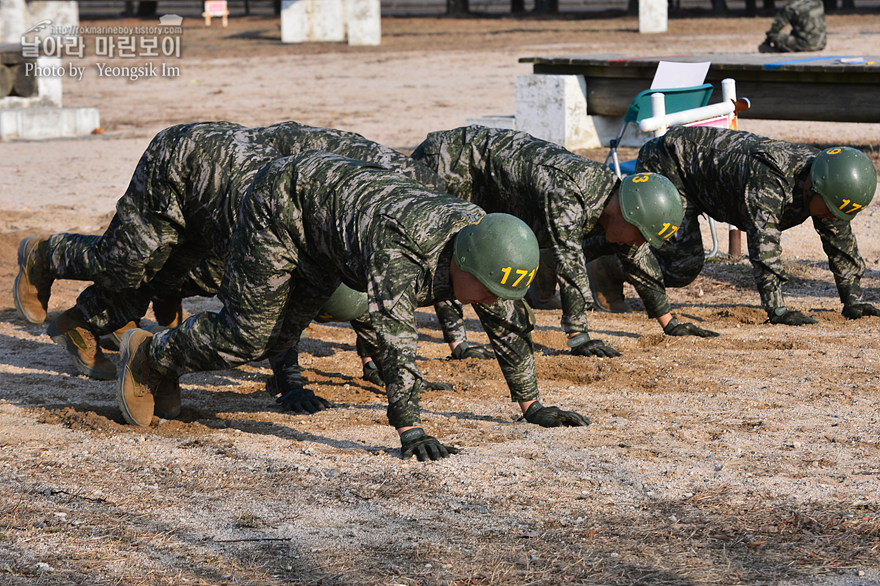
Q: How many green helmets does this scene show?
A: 4